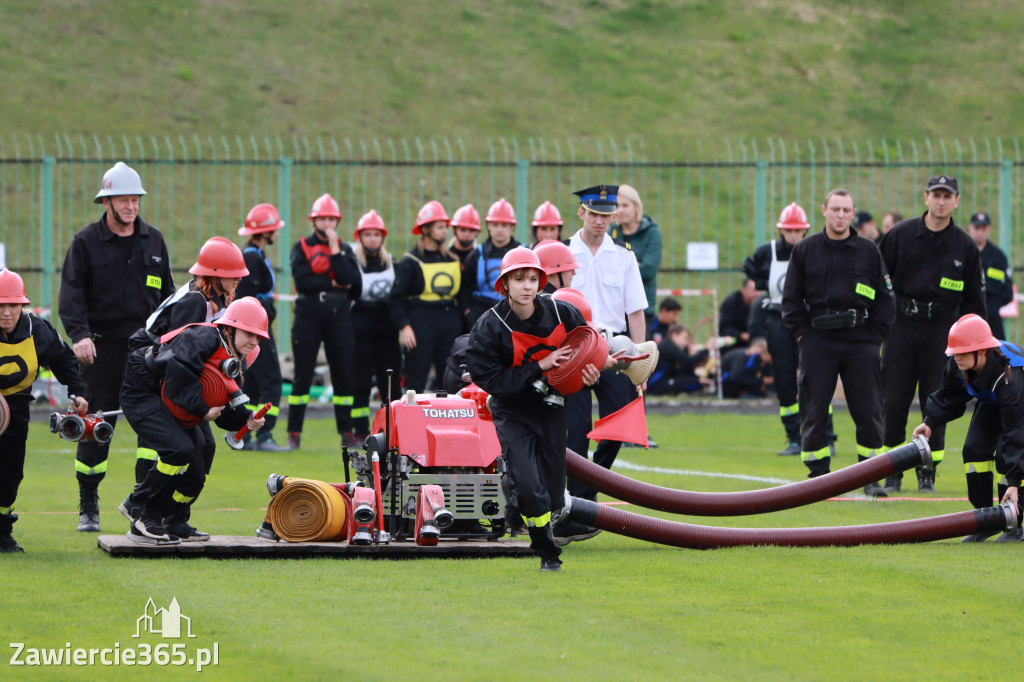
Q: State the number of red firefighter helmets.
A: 15